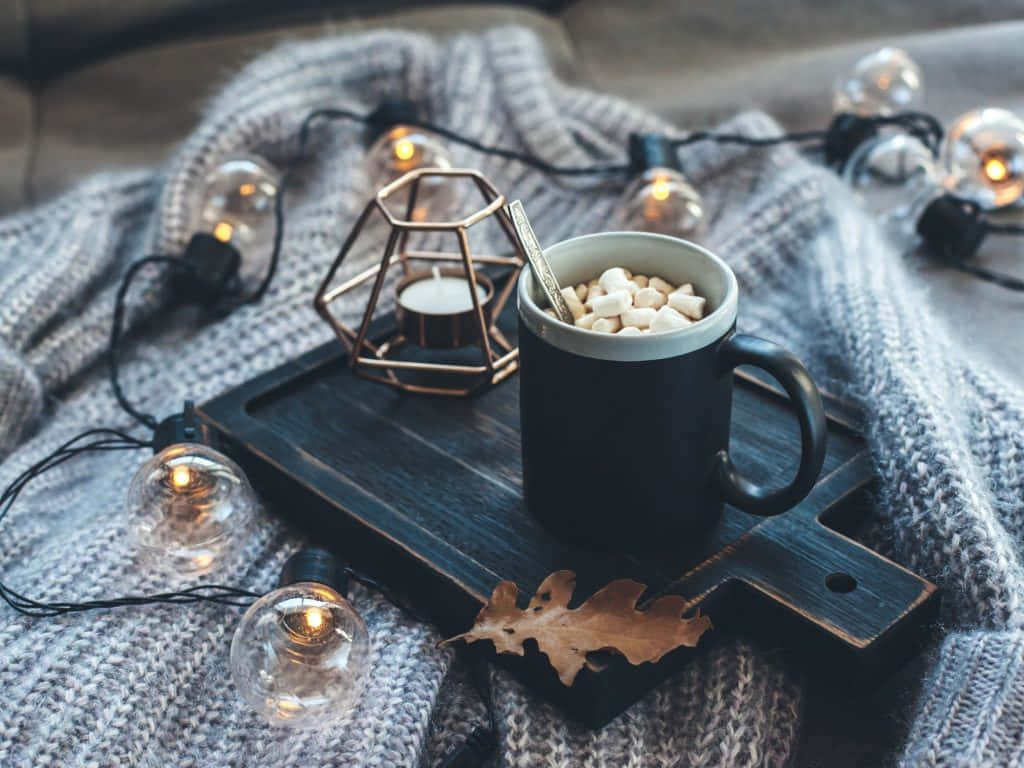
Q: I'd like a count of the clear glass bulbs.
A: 8